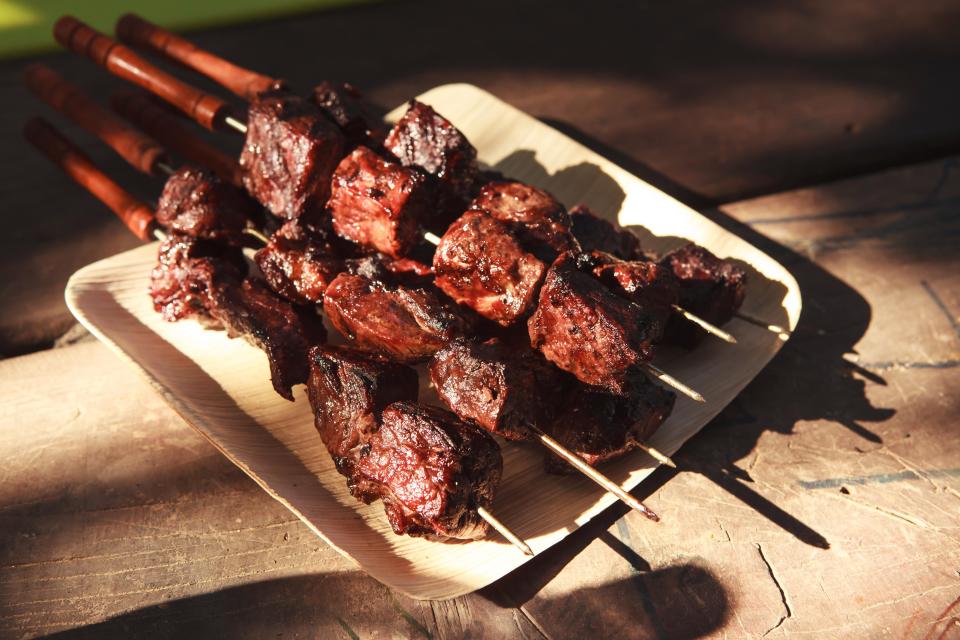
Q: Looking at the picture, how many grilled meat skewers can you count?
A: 6